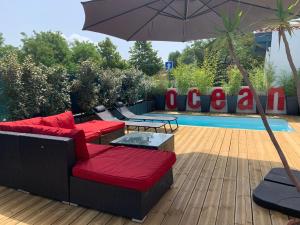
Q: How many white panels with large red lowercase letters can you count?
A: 5